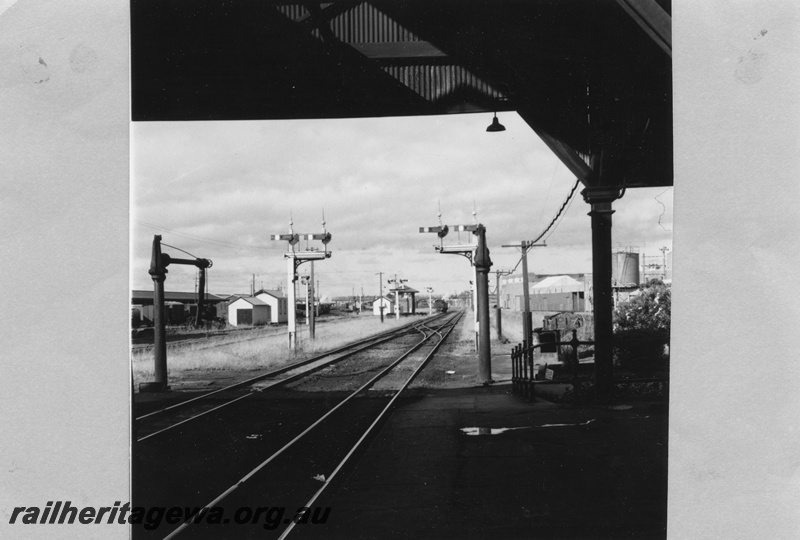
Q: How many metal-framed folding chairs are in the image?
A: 0